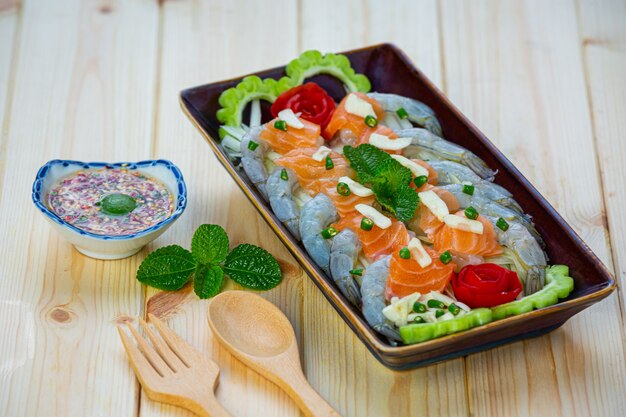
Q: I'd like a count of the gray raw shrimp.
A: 10